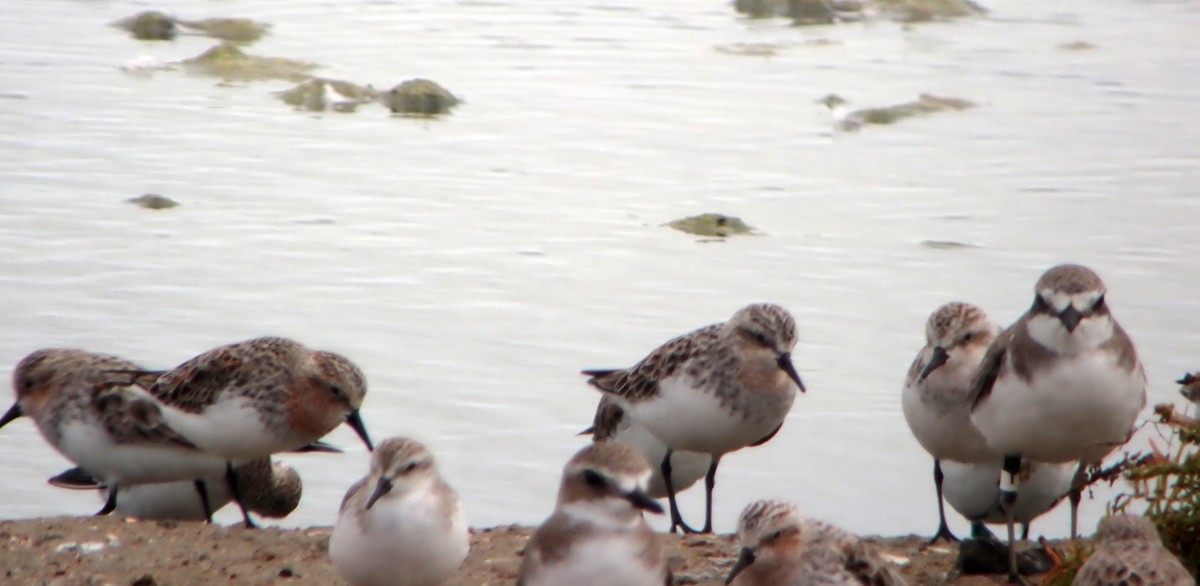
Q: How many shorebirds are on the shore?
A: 12